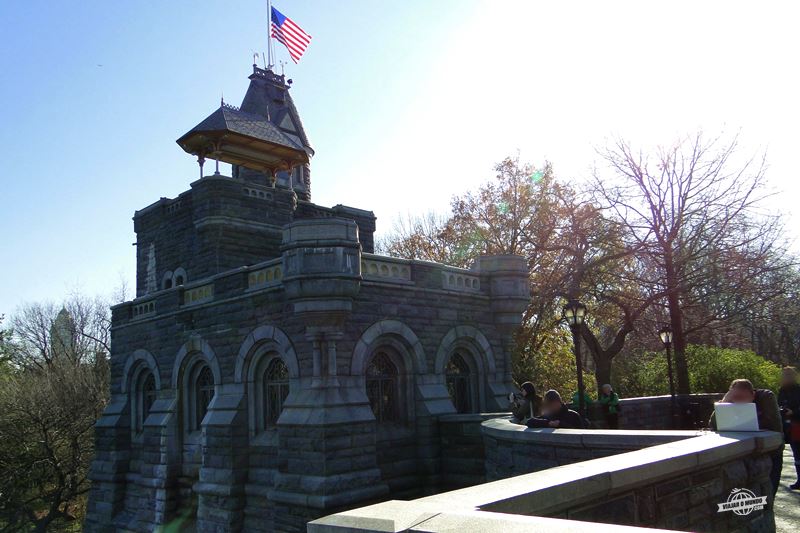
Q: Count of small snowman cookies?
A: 0